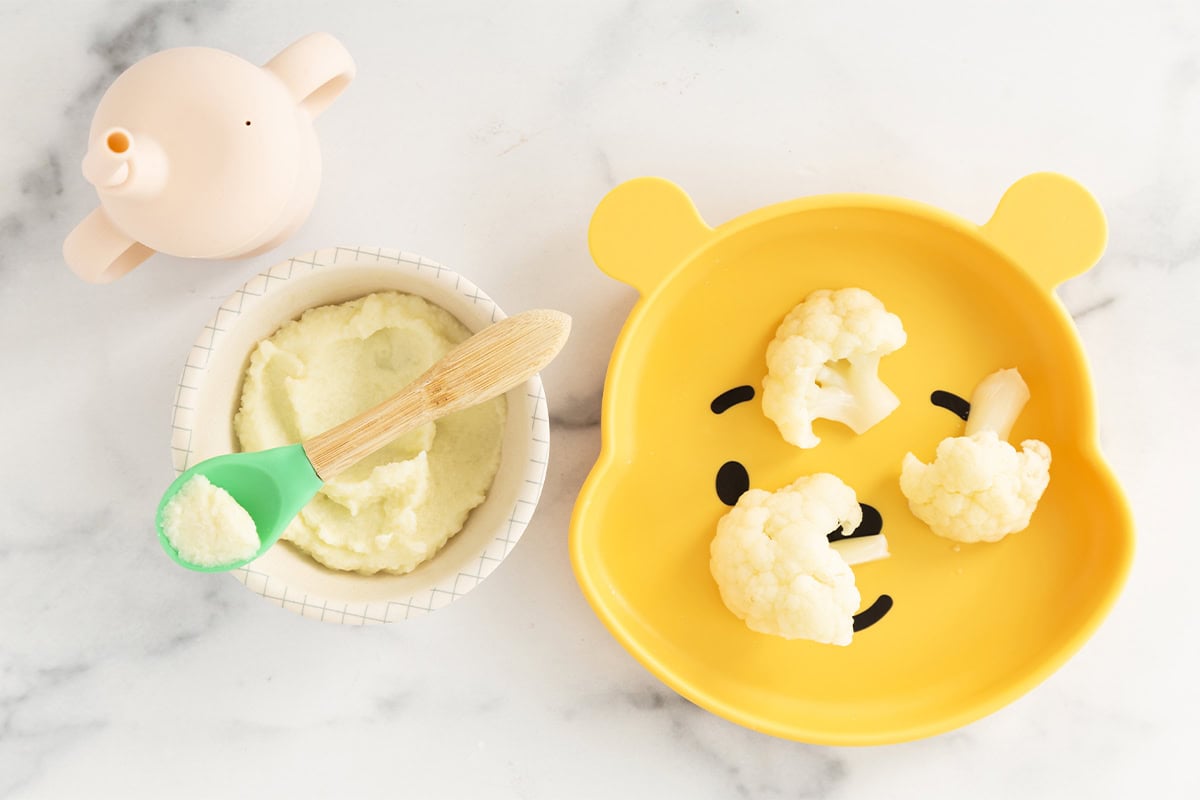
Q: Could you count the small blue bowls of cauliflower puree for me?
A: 0